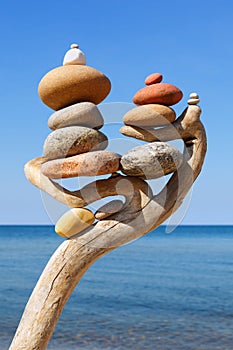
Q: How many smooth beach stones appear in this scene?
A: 14